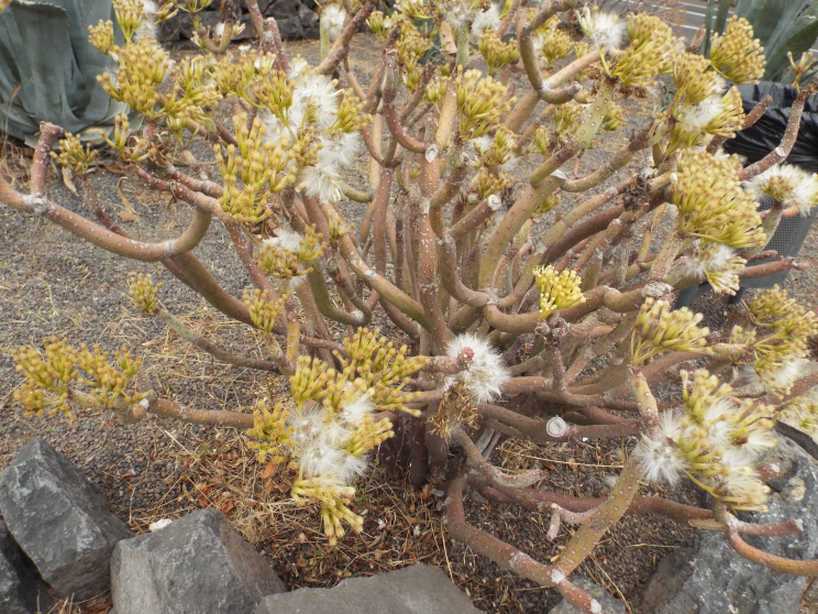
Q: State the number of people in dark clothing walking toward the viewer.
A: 0